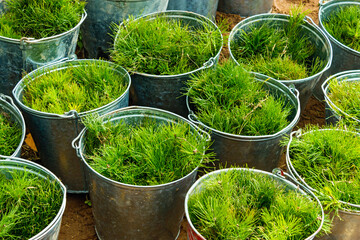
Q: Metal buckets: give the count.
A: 15